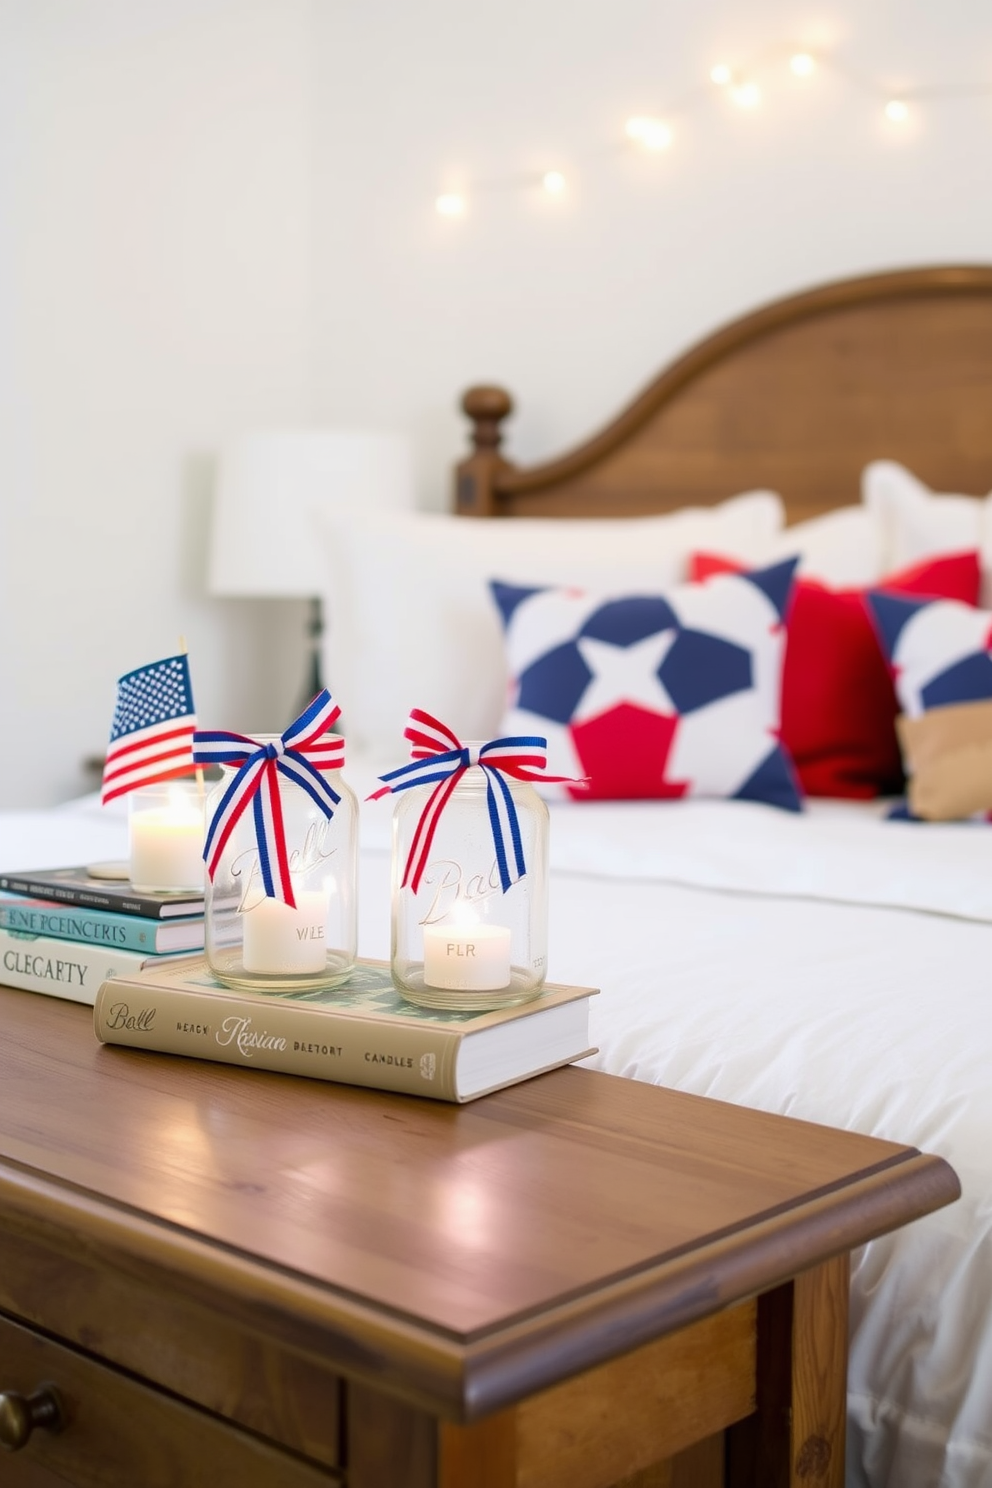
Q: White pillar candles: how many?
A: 3